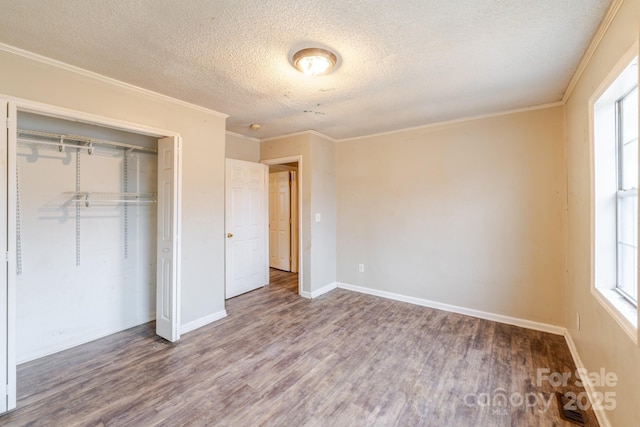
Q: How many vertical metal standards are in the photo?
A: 3